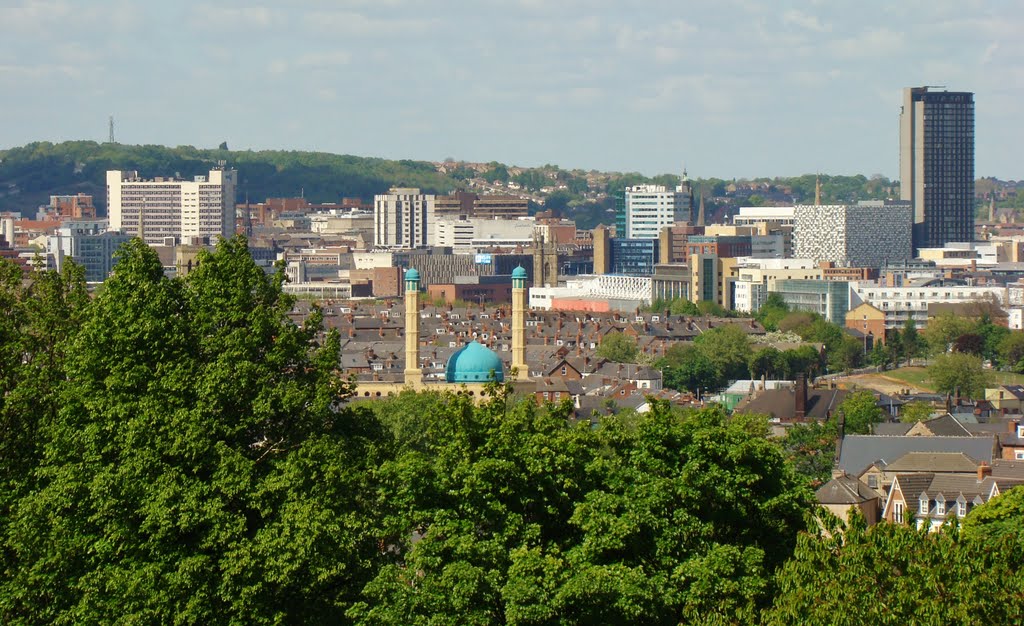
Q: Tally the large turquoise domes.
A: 1